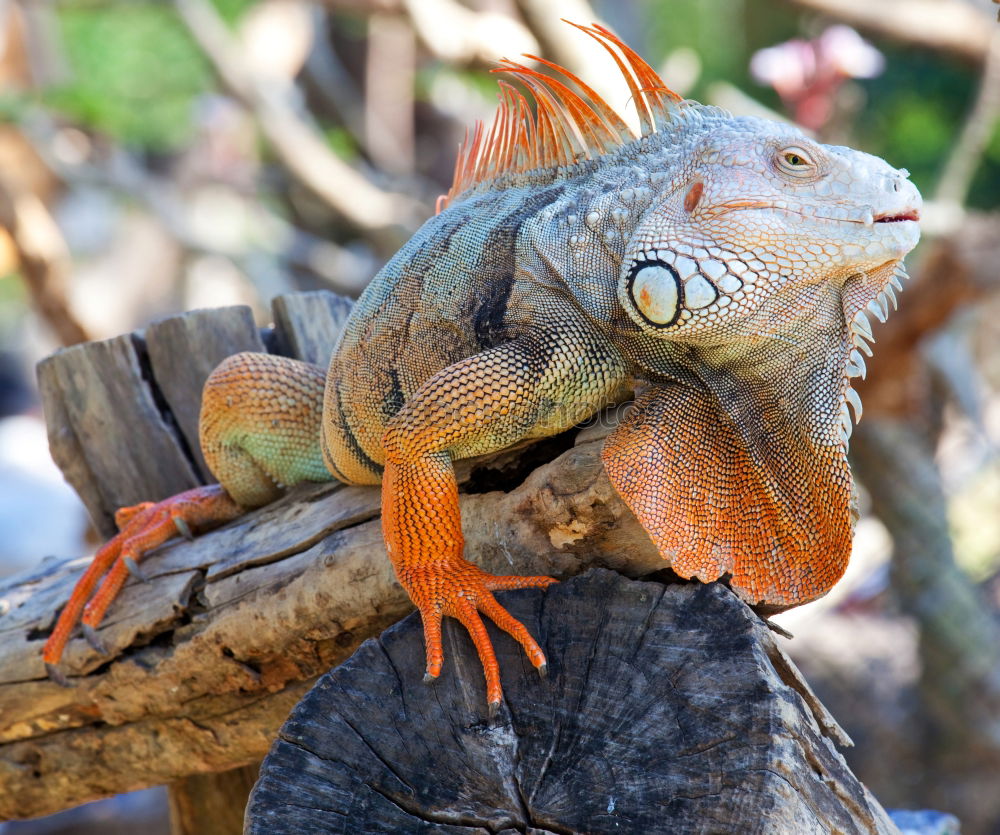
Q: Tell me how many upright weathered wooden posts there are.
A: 3